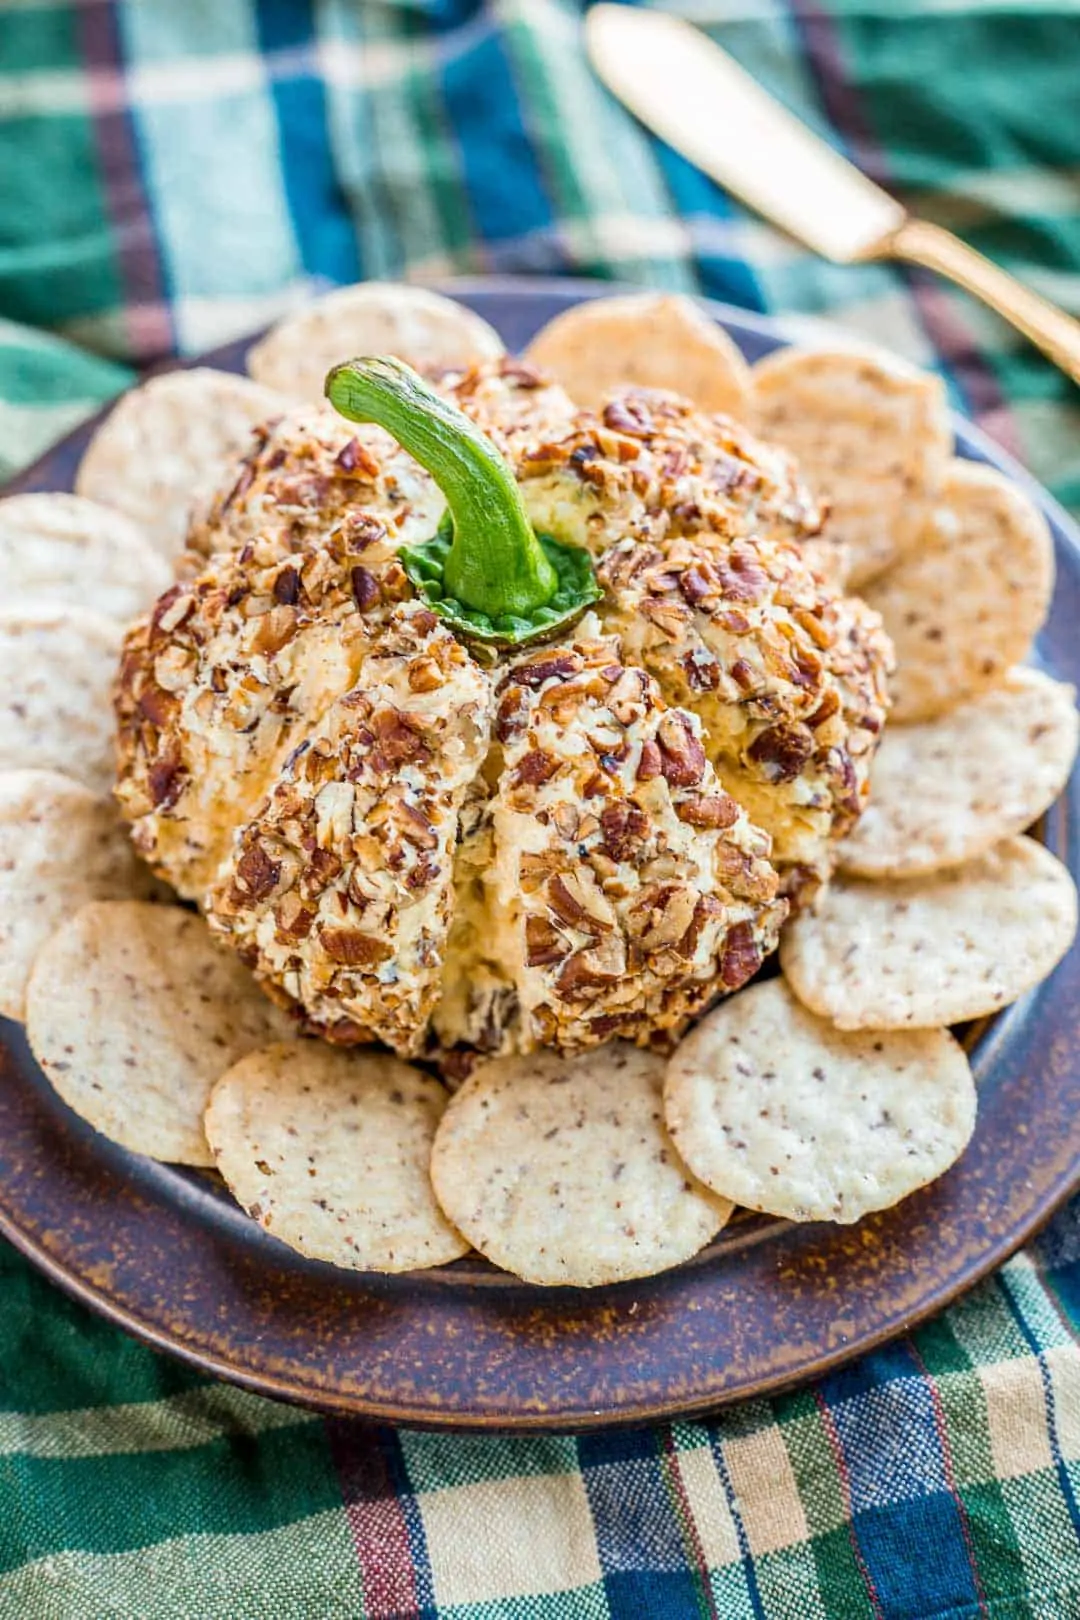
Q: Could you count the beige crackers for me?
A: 14